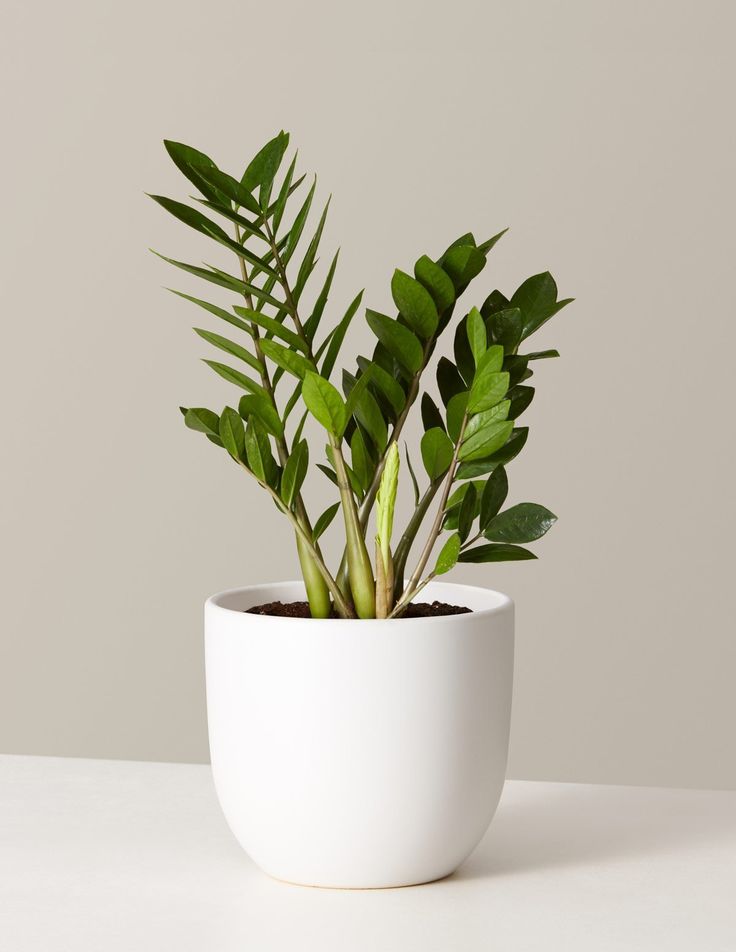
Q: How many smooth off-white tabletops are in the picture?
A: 1